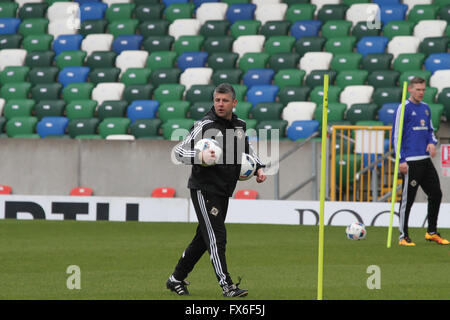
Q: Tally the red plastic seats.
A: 4